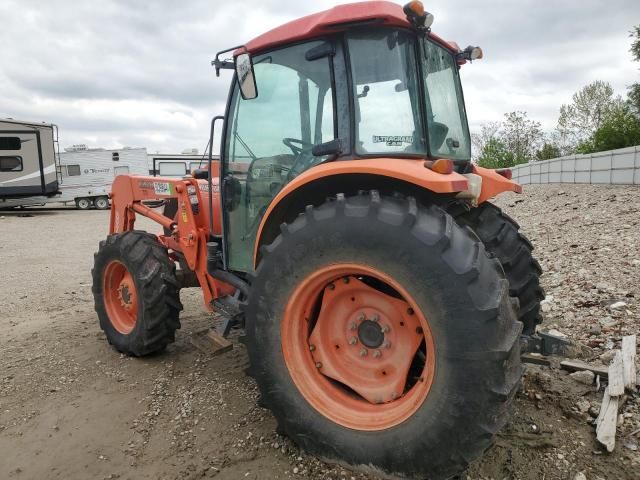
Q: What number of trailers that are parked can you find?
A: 3